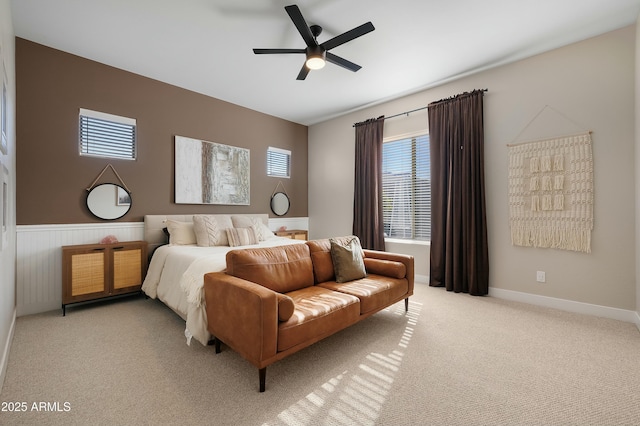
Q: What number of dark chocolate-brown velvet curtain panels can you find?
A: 2